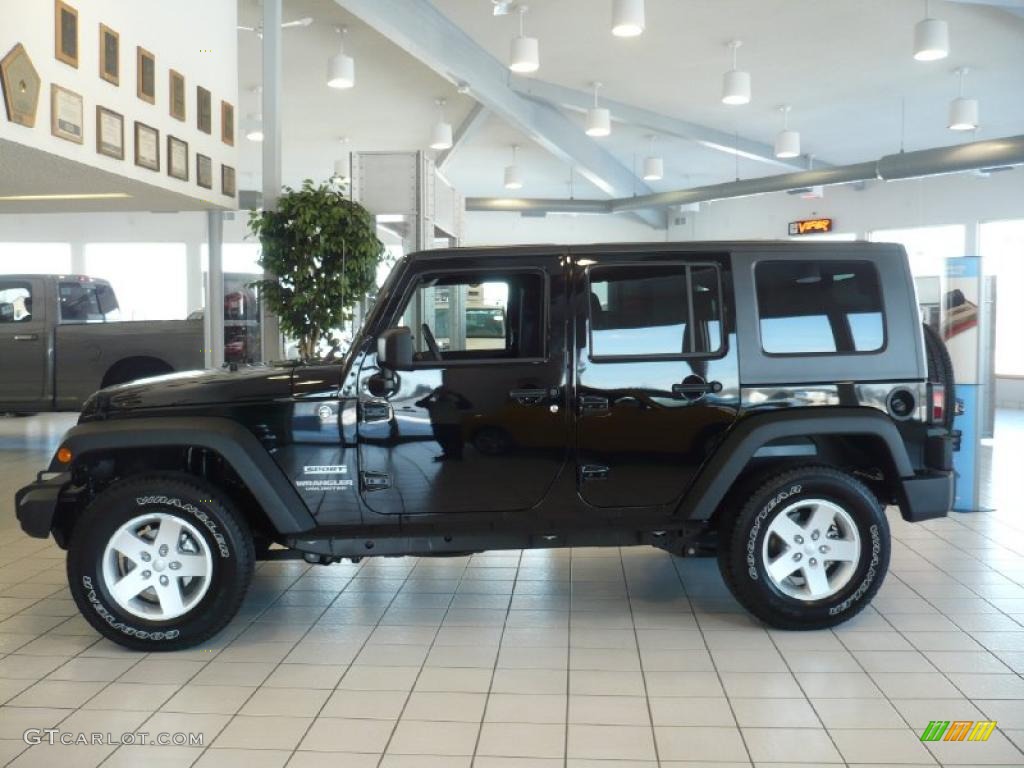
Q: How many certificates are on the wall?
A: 13